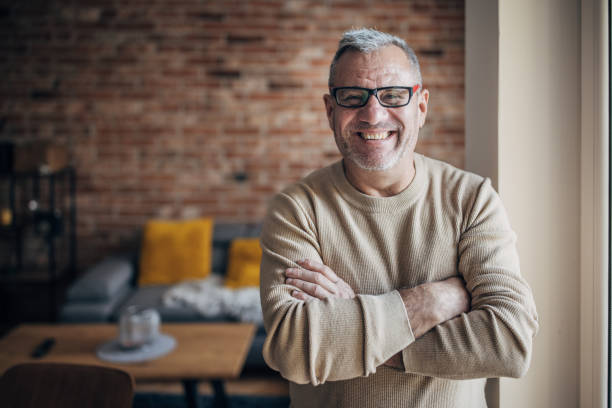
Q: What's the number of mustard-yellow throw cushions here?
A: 2